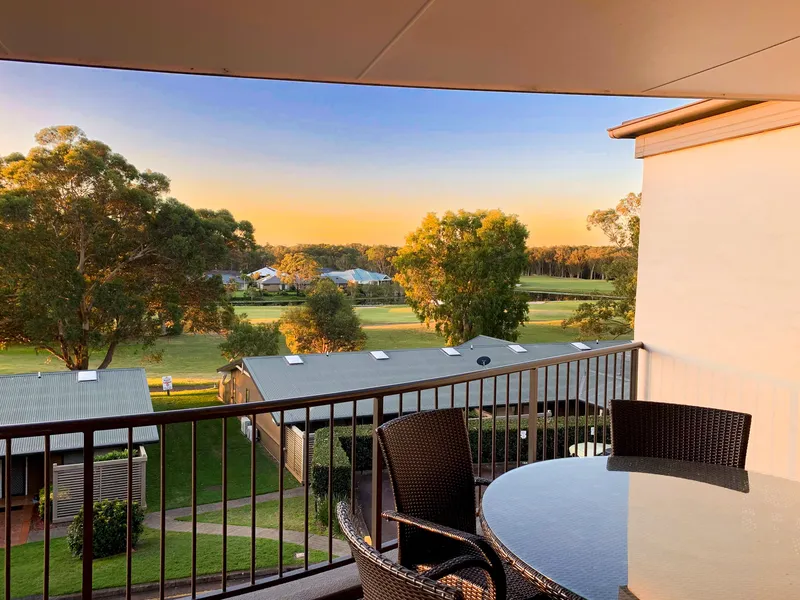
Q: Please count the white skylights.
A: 6